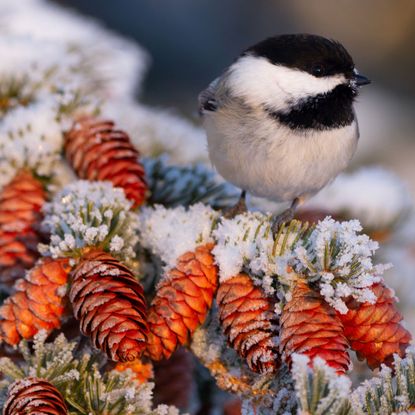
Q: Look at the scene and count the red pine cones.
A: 9